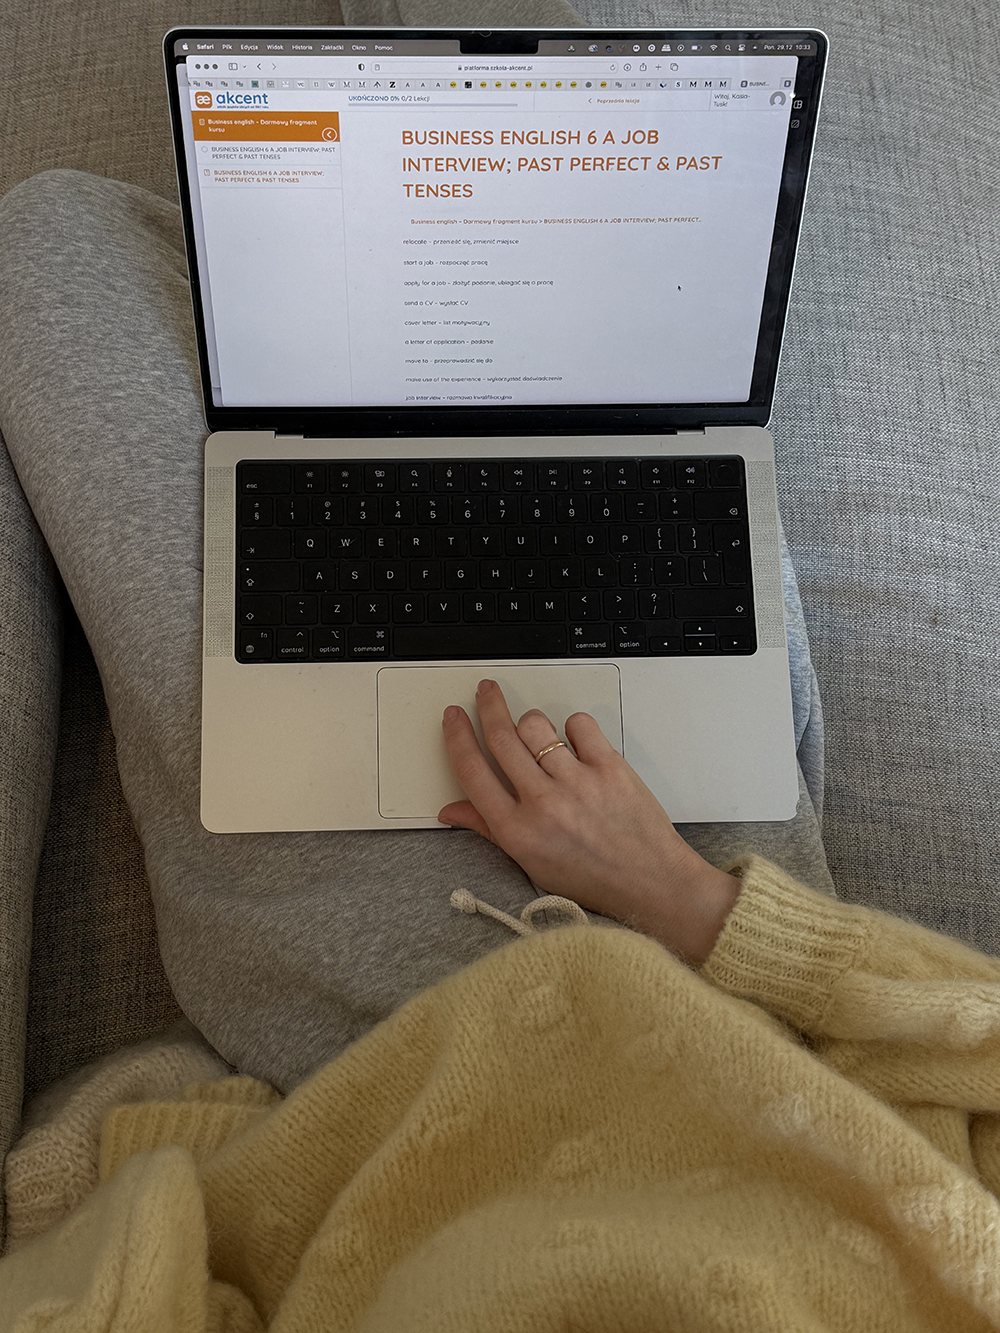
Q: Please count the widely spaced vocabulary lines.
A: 9